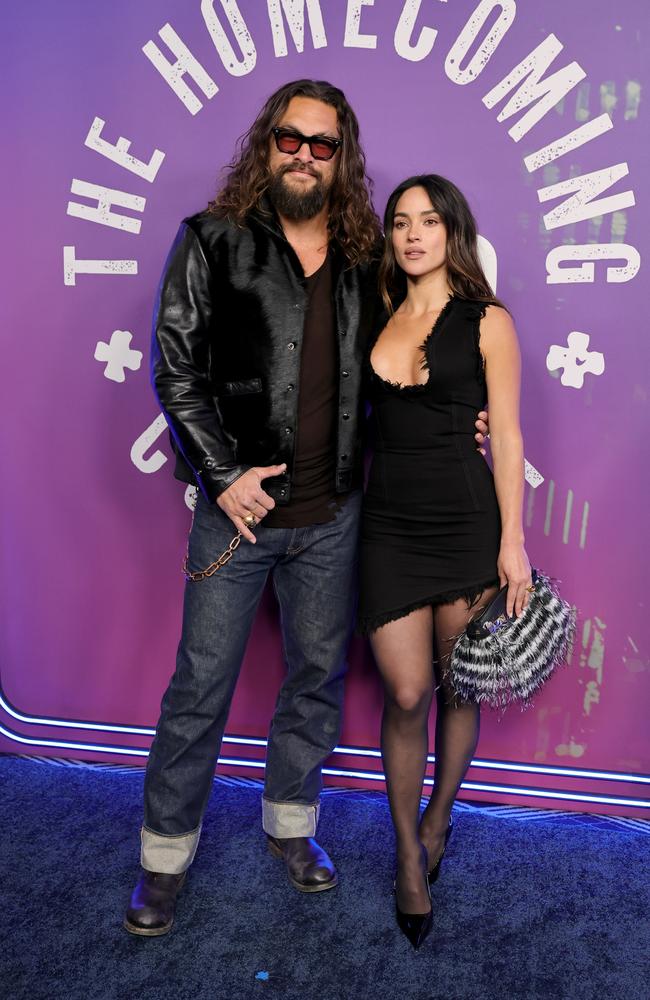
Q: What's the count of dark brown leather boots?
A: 2